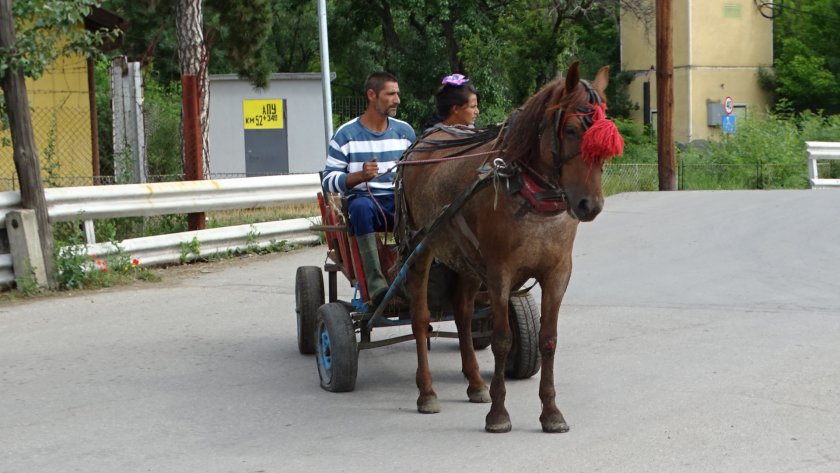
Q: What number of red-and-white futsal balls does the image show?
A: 0